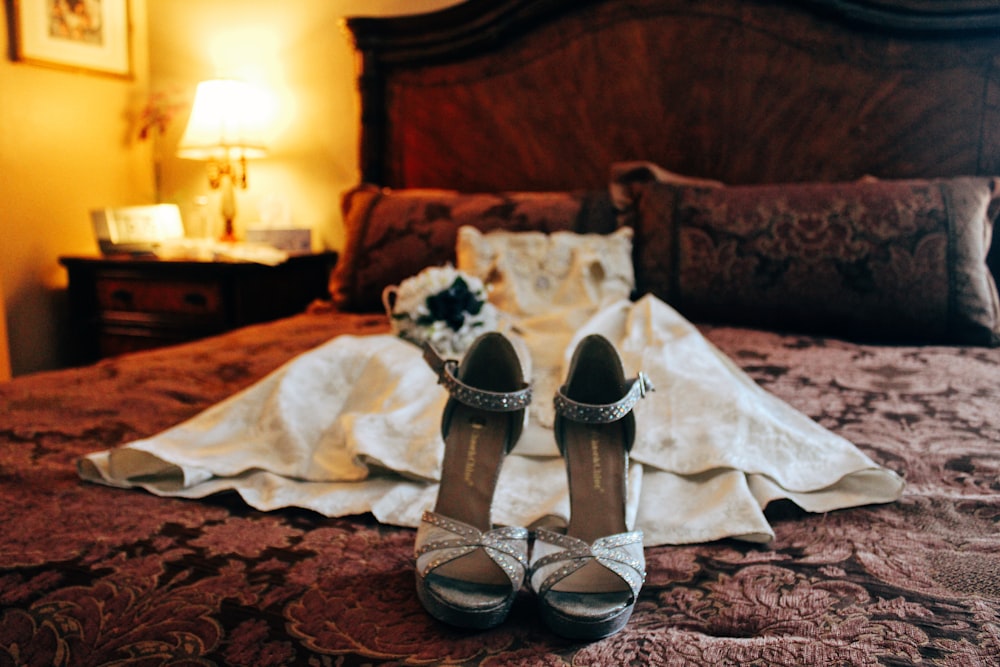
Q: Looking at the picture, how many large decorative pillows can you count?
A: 2